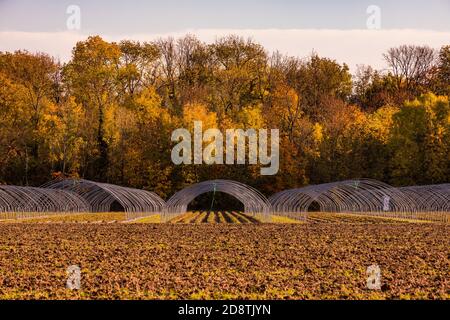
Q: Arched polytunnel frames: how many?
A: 5